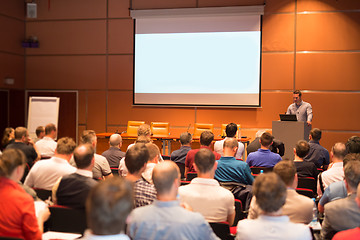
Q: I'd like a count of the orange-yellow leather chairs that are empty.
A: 4